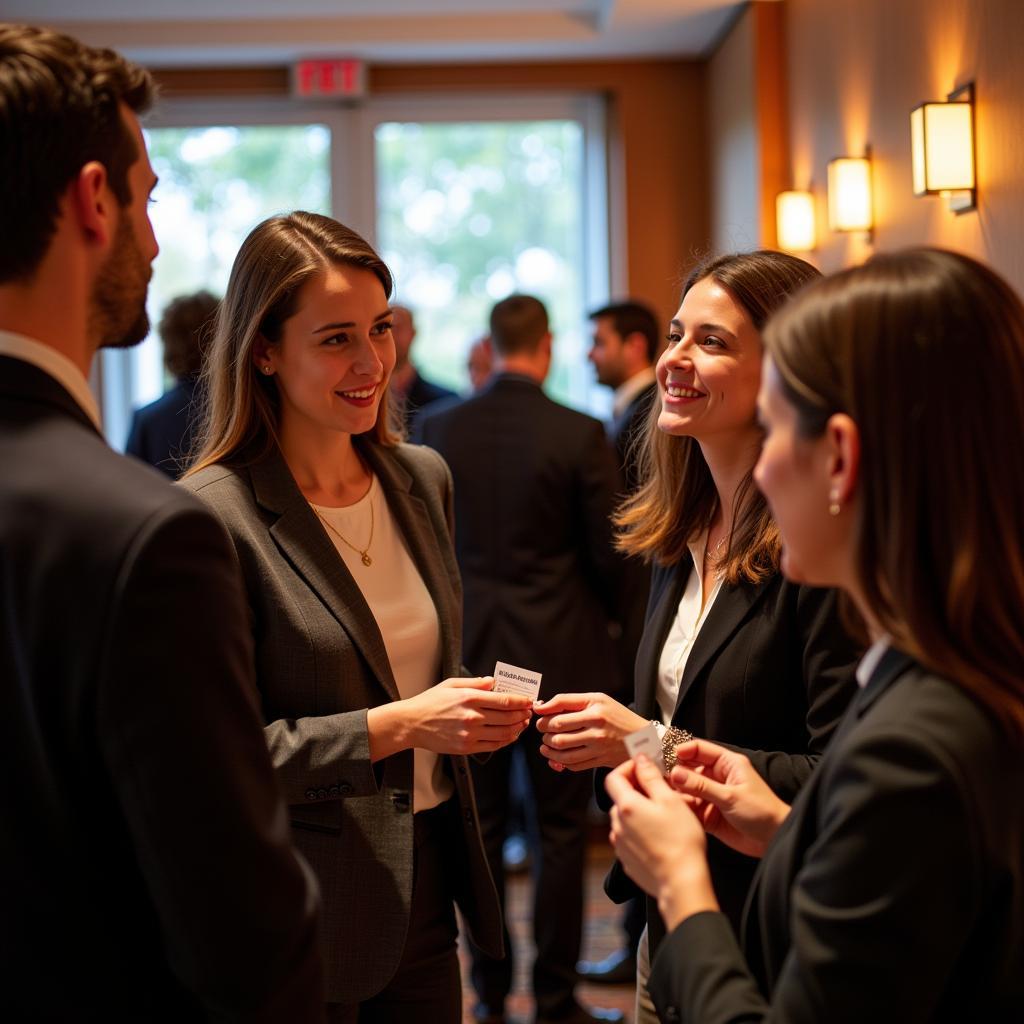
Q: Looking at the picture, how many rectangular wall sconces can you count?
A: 3